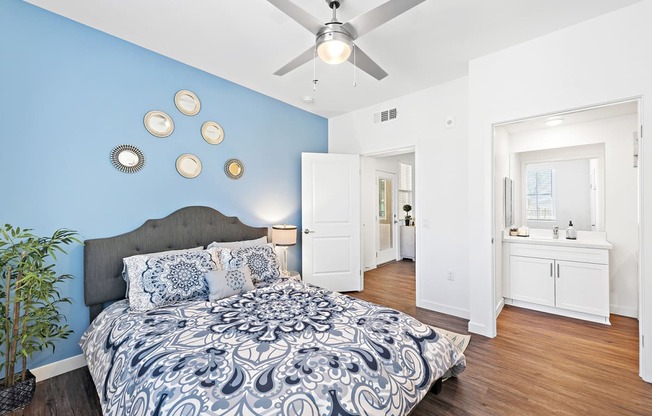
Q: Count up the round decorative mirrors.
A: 6